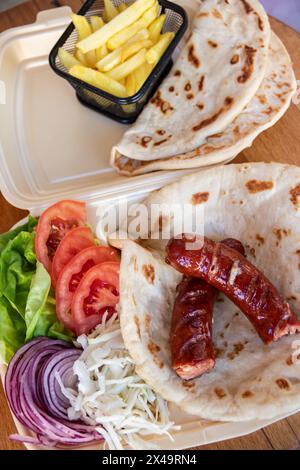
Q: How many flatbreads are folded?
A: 1